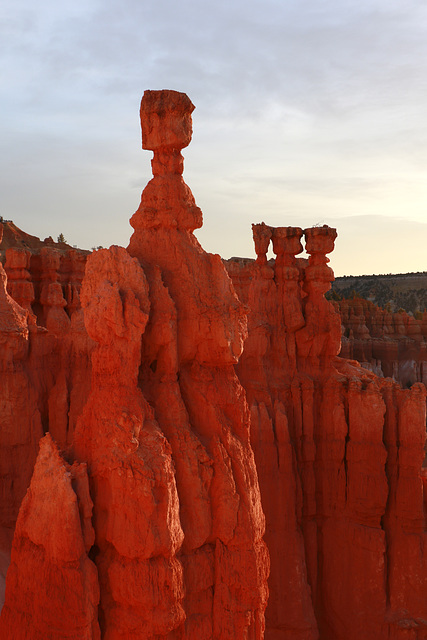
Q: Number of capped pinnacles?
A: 4